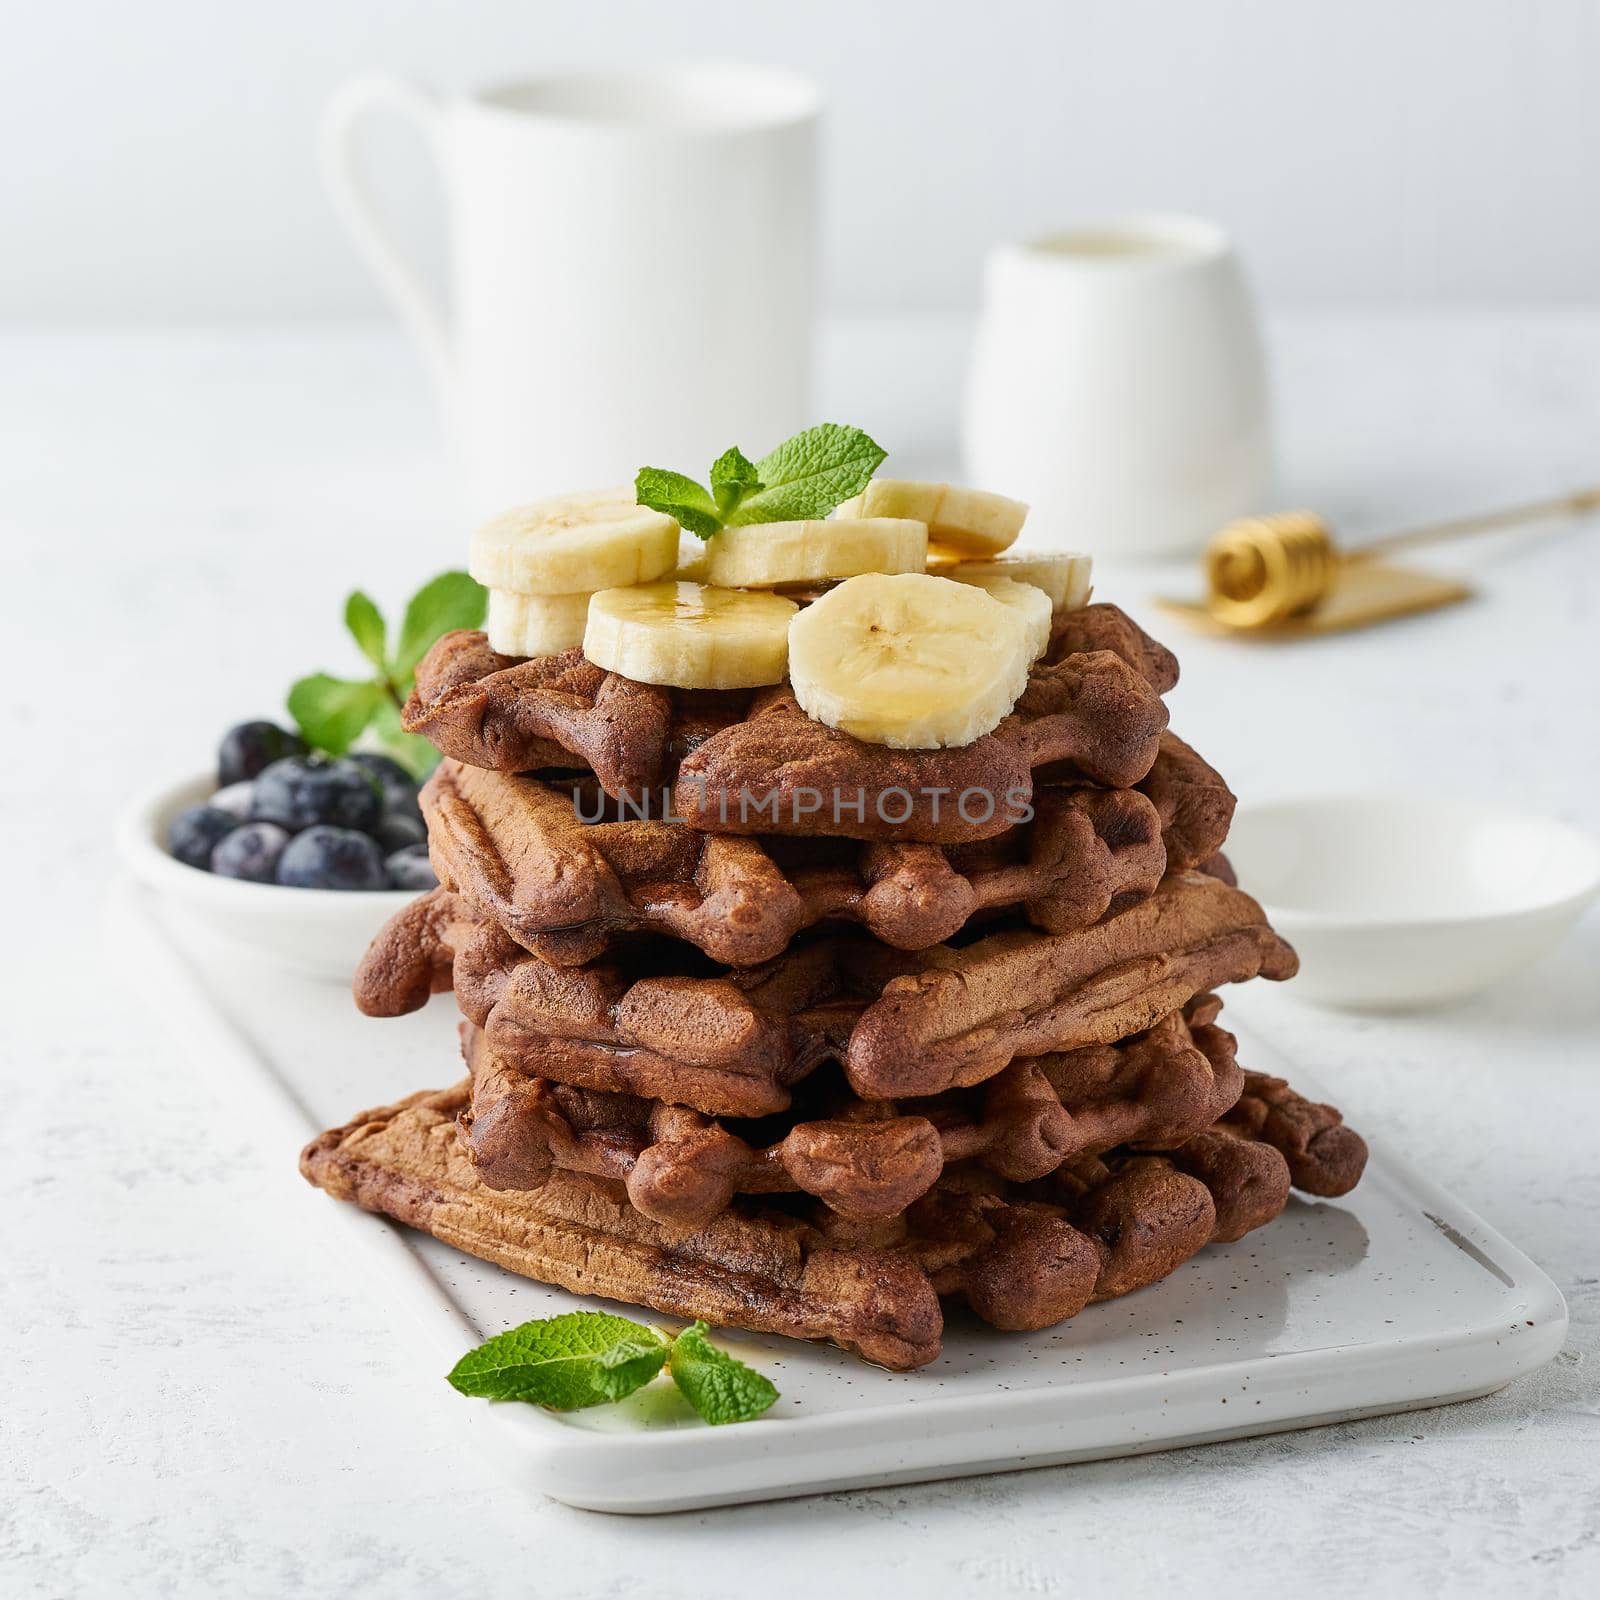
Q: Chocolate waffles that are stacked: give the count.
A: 5